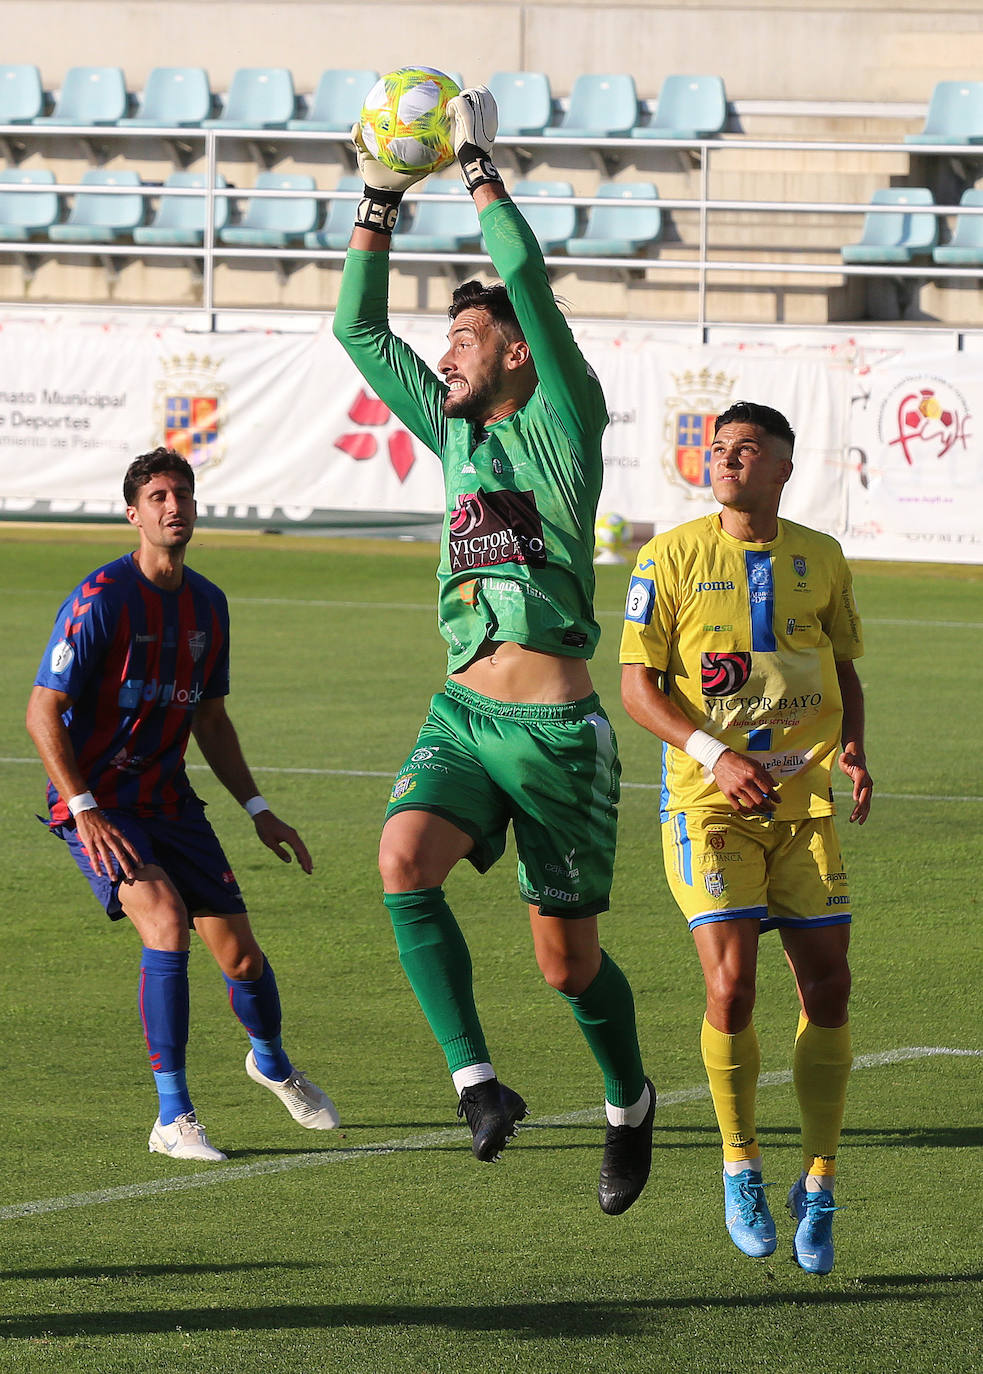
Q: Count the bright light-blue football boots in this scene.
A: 2